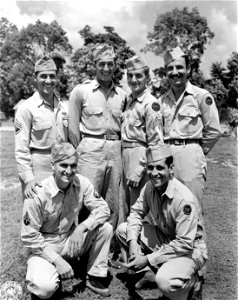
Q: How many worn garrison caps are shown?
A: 6